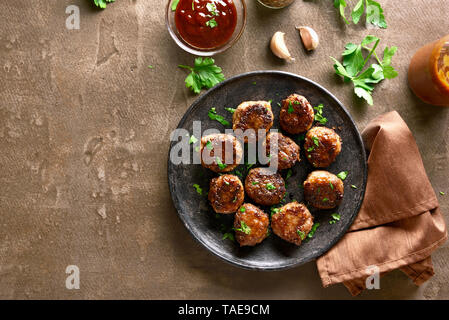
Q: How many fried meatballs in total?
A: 10